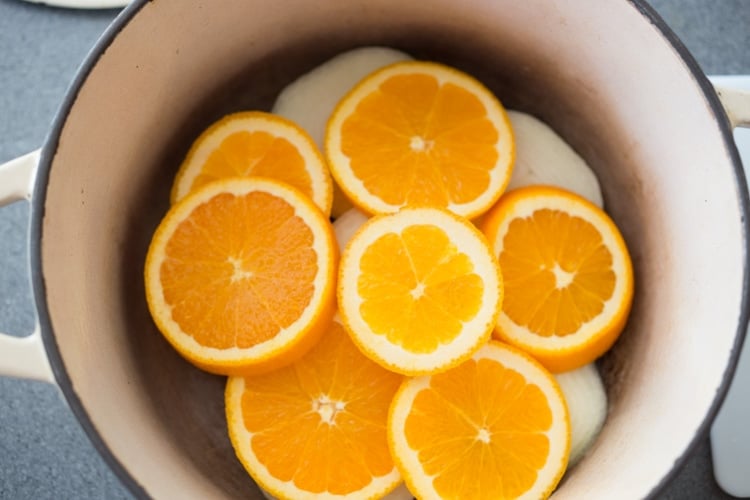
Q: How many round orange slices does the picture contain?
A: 7